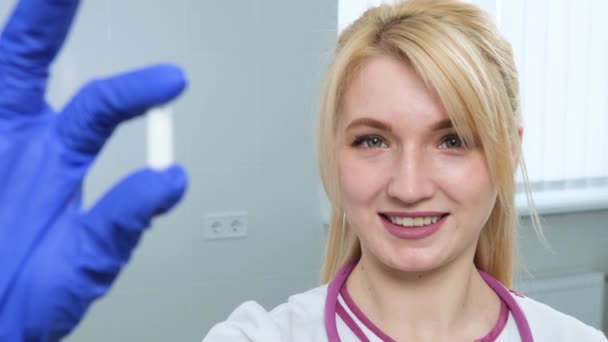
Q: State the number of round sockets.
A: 2